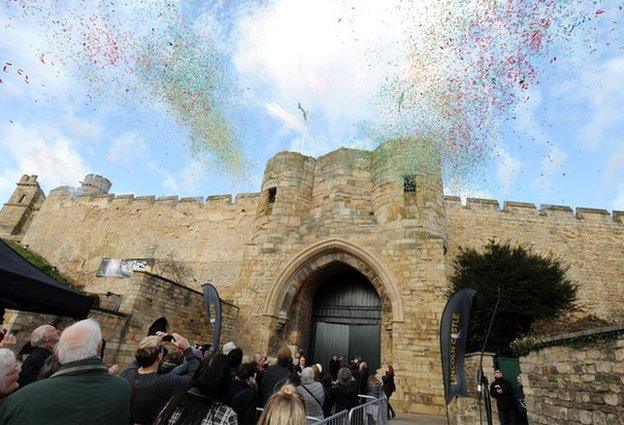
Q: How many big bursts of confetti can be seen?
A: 2